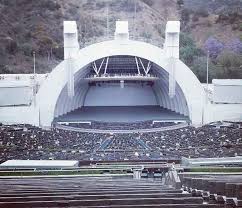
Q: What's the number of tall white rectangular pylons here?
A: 3